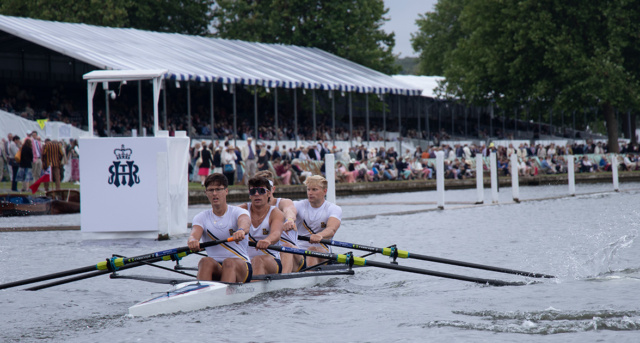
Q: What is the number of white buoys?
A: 7